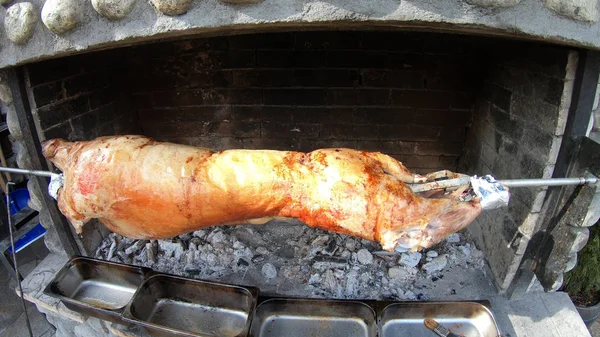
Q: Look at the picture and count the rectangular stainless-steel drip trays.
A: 4